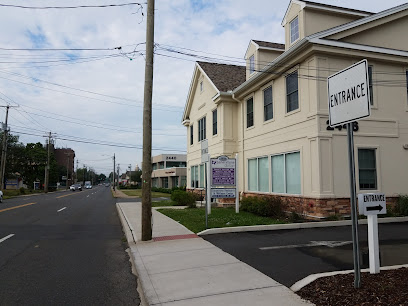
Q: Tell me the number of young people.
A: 0